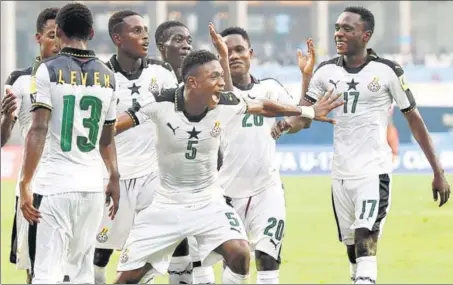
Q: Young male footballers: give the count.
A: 7